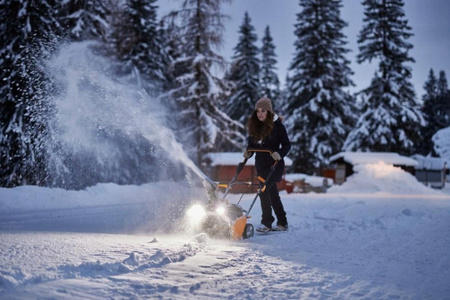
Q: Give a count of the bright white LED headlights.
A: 2